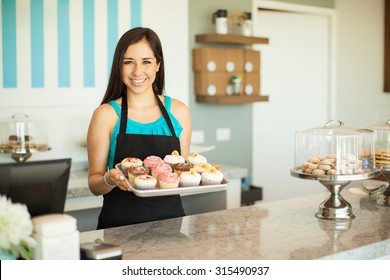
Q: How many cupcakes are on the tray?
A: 12